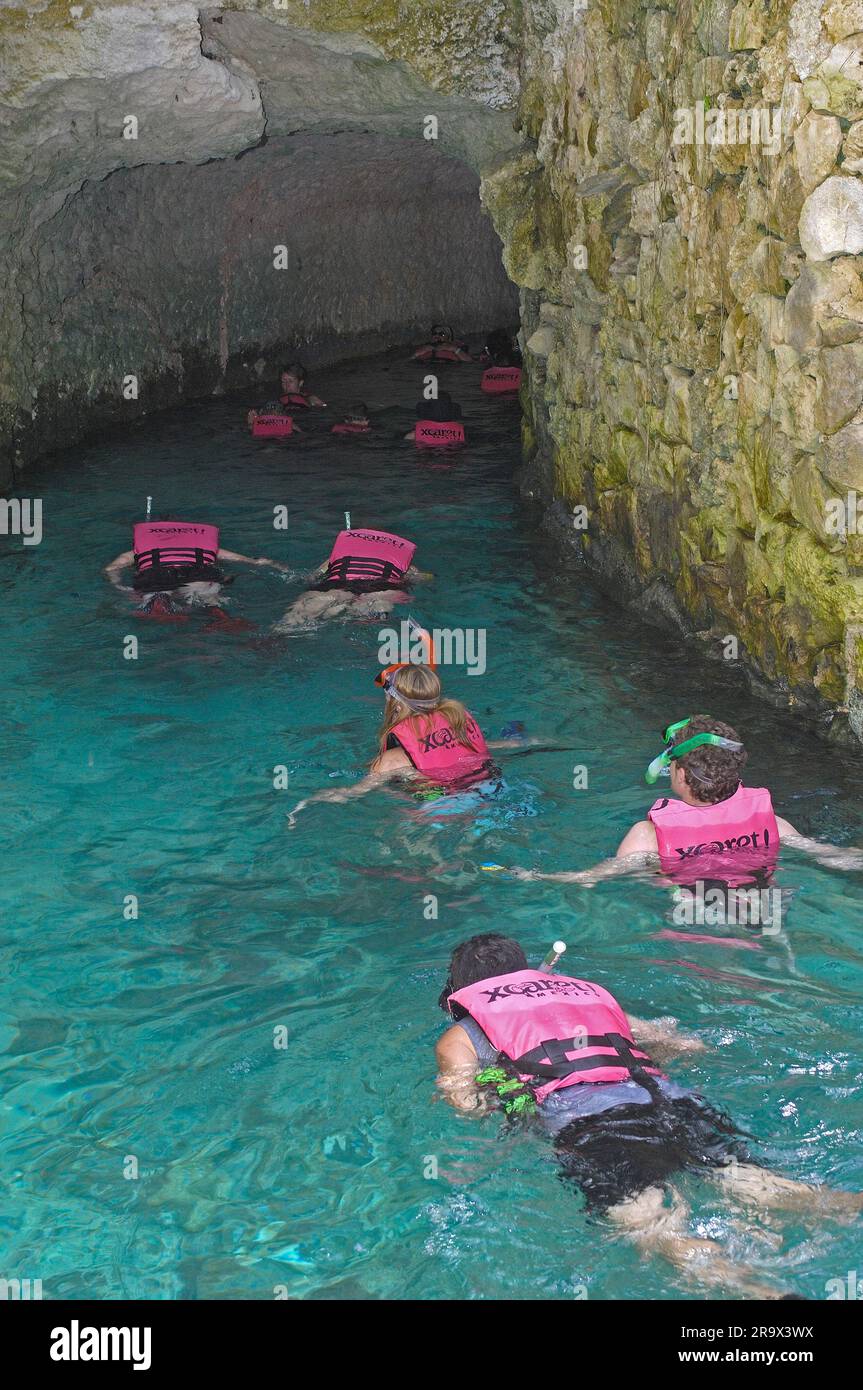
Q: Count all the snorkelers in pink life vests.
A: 11